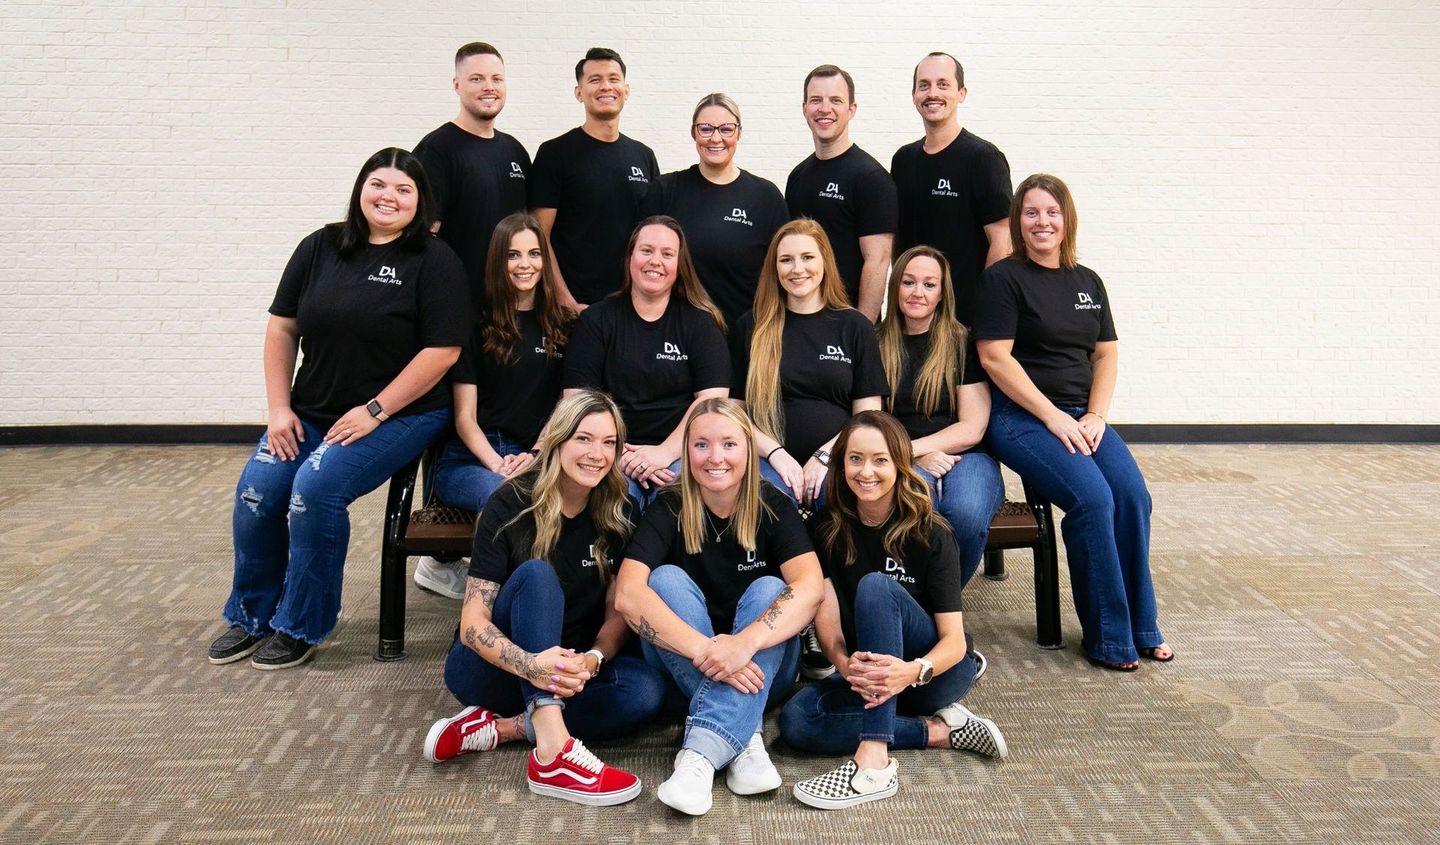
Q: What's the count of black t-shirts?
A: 14